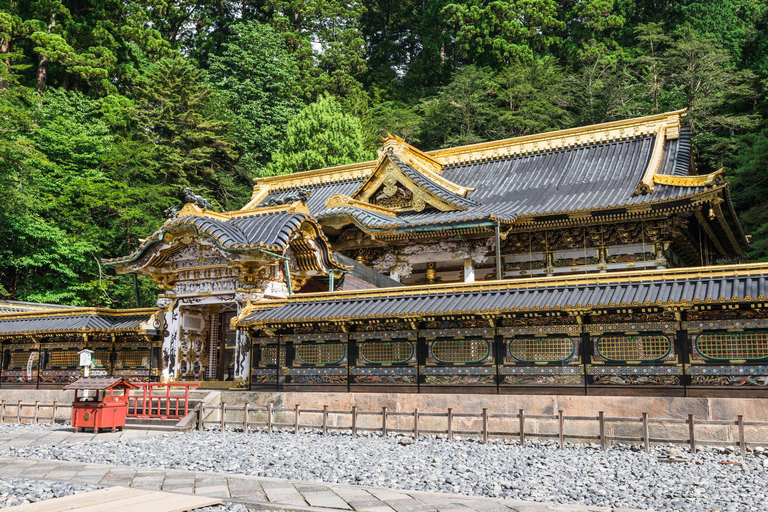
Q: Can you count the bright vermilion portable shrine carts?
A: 1